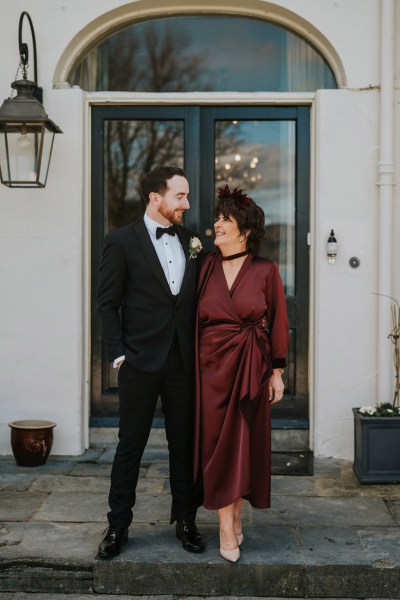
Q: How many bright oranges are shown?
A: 0